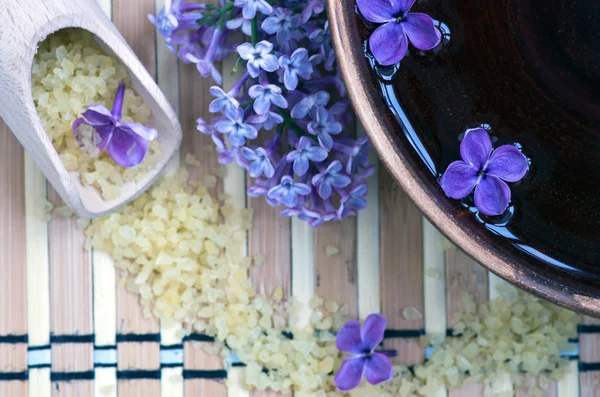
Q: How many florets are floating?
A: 2